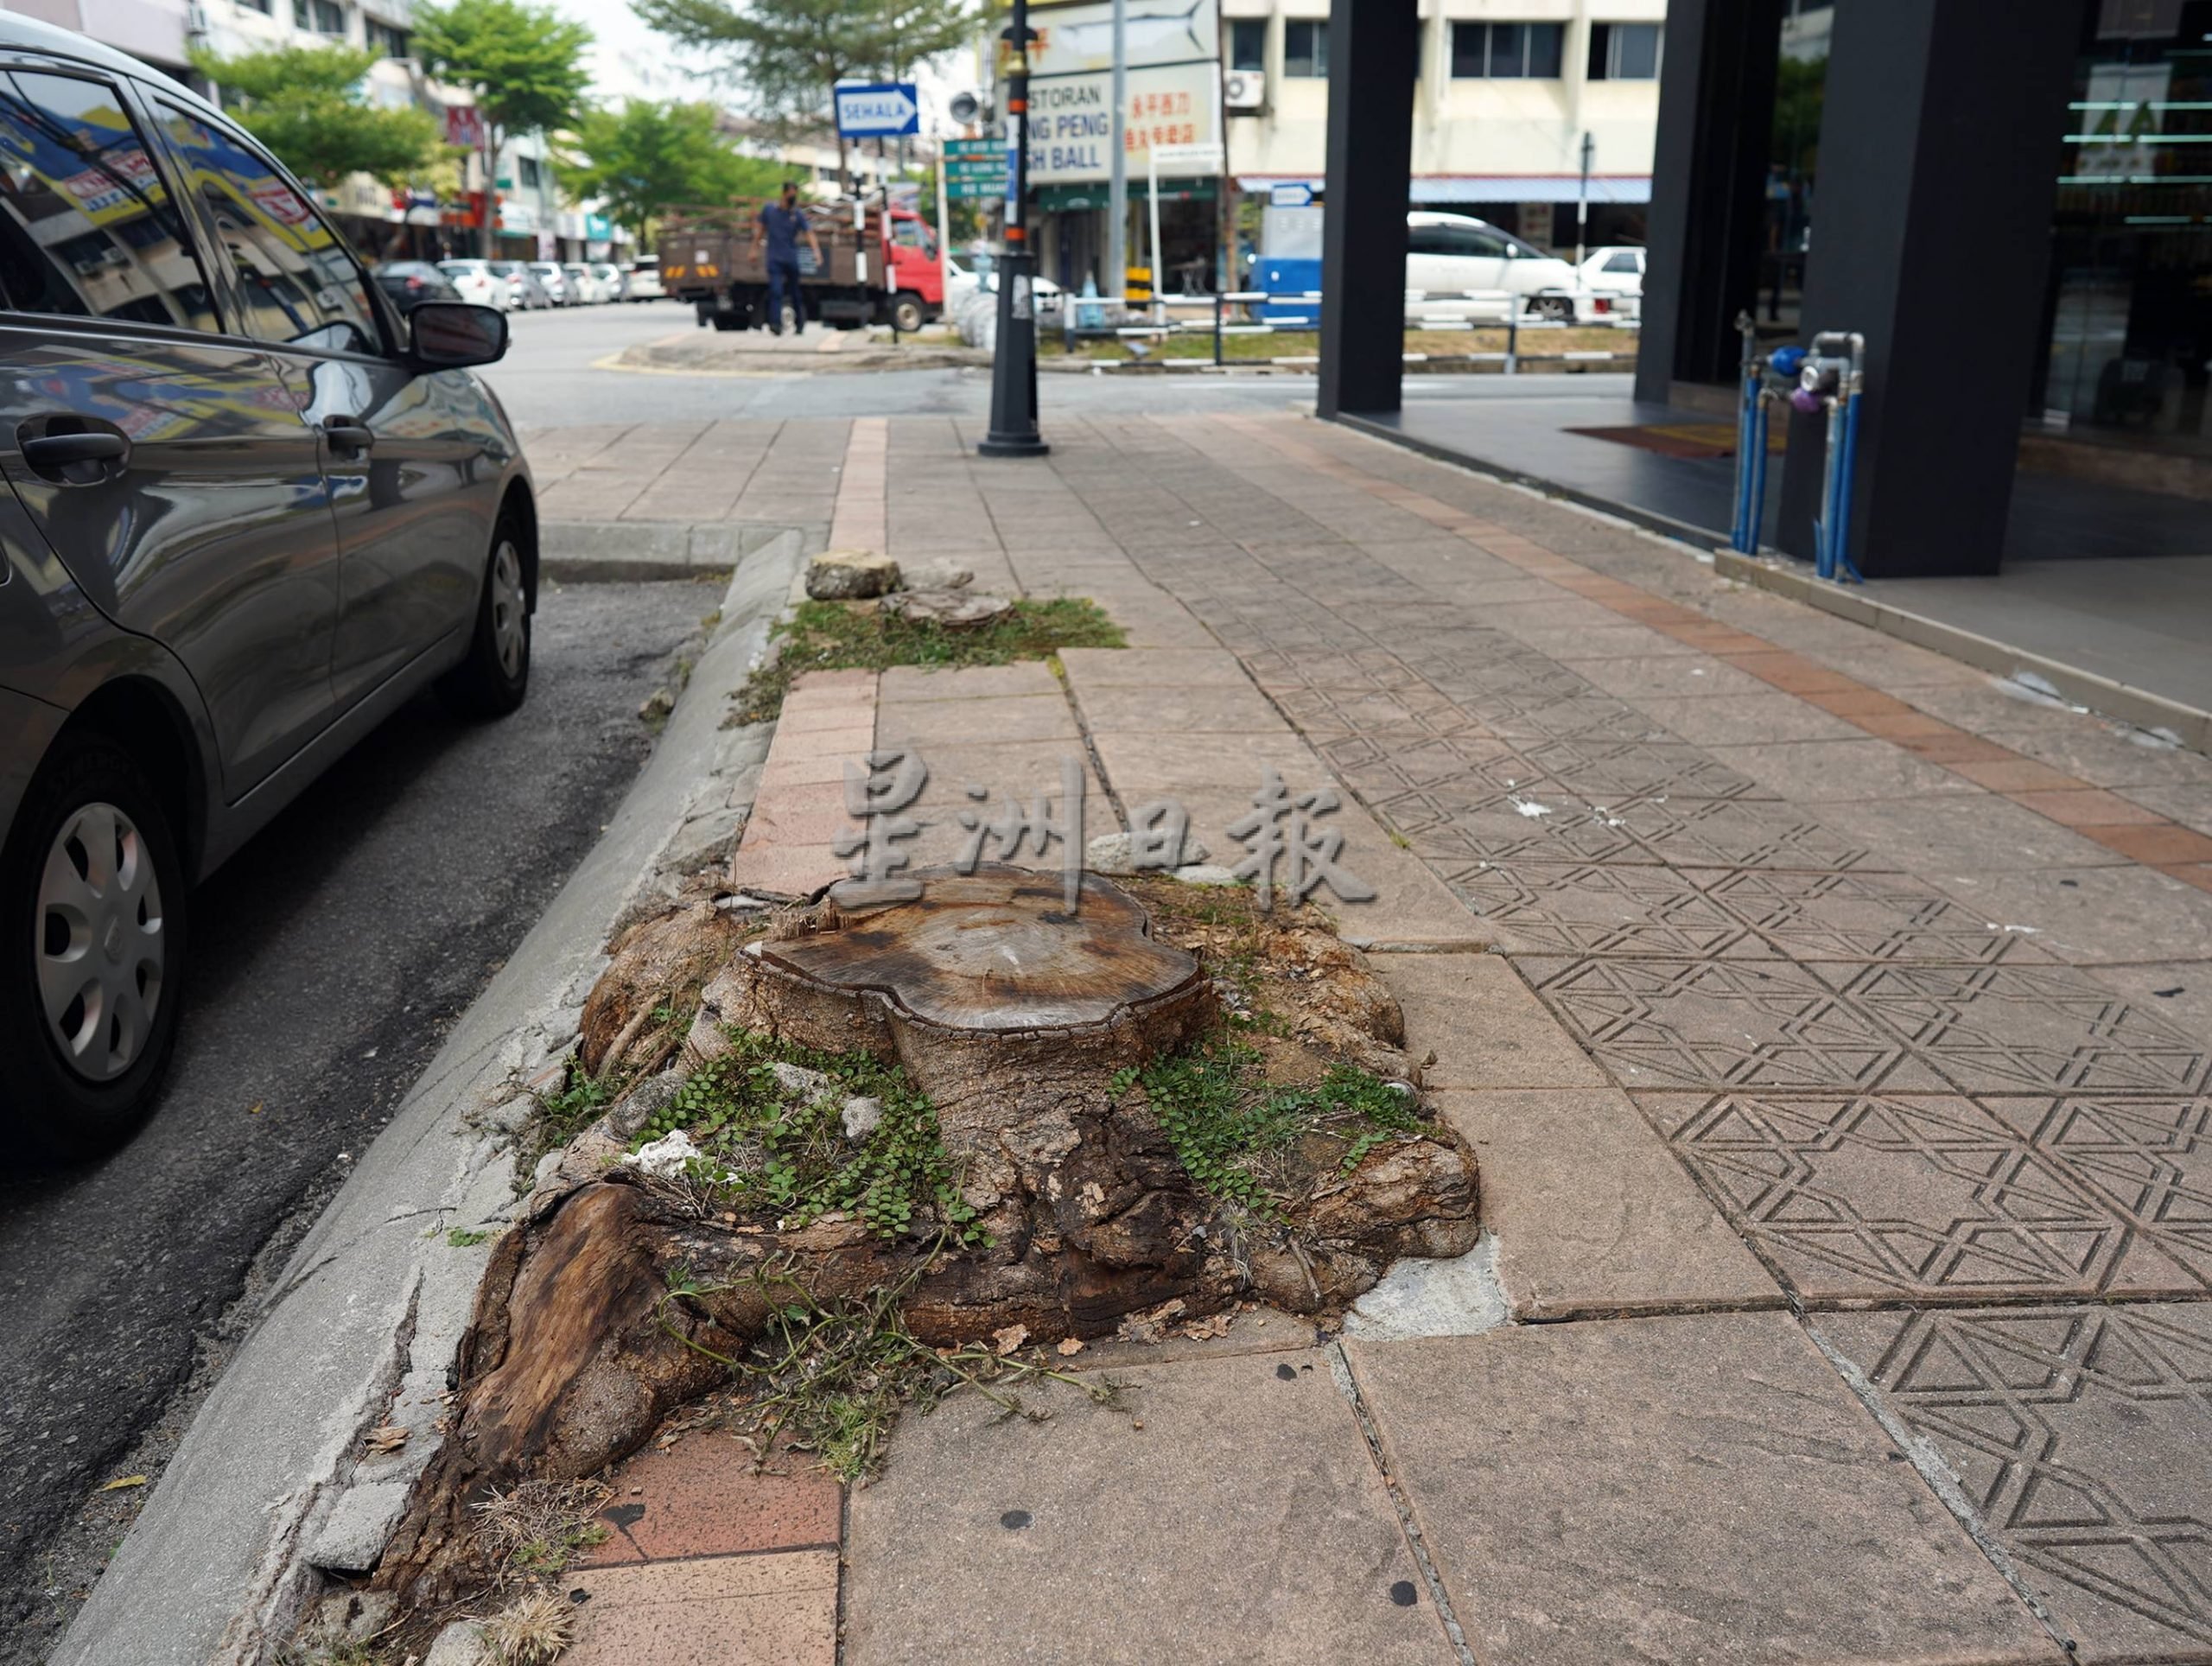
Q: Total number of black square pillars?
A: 3